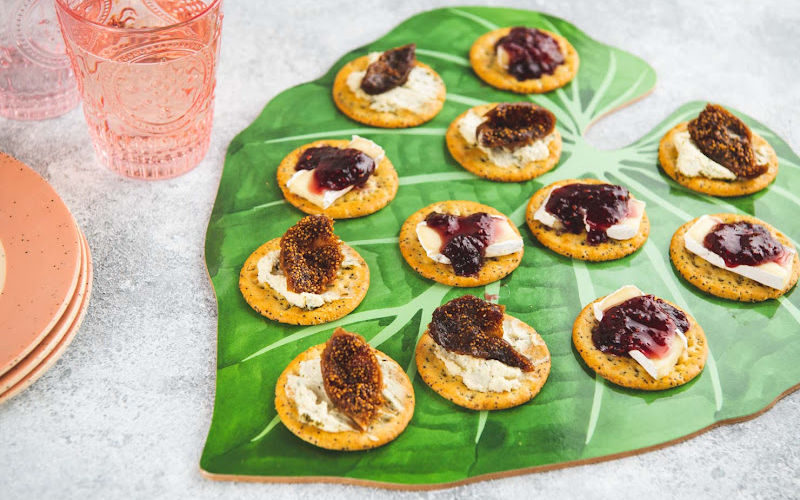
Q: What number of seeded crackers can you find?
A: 12